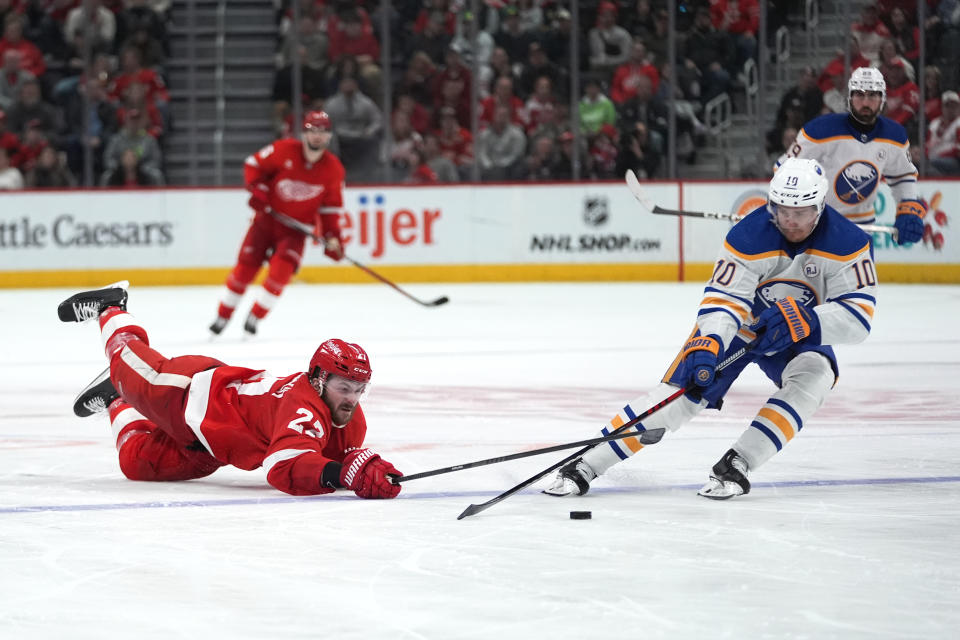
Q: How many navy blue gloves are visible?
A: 3